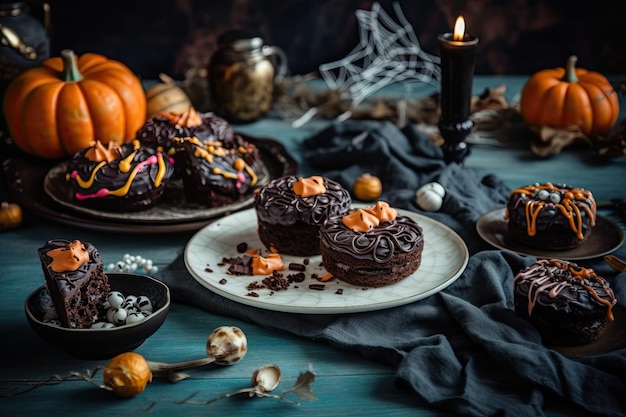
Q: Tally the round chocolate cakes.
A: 7